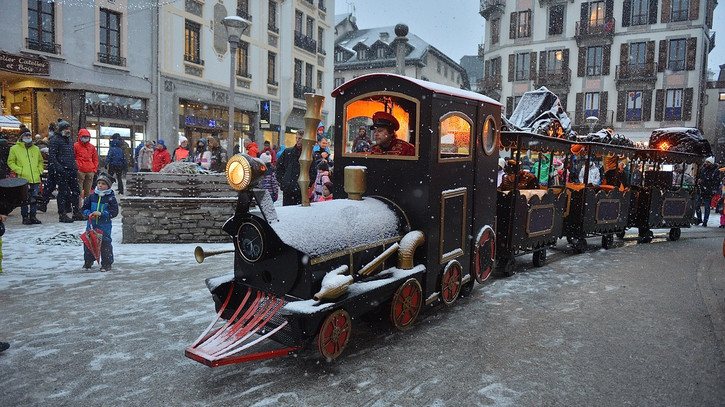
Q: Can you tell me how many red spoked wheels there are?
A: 4